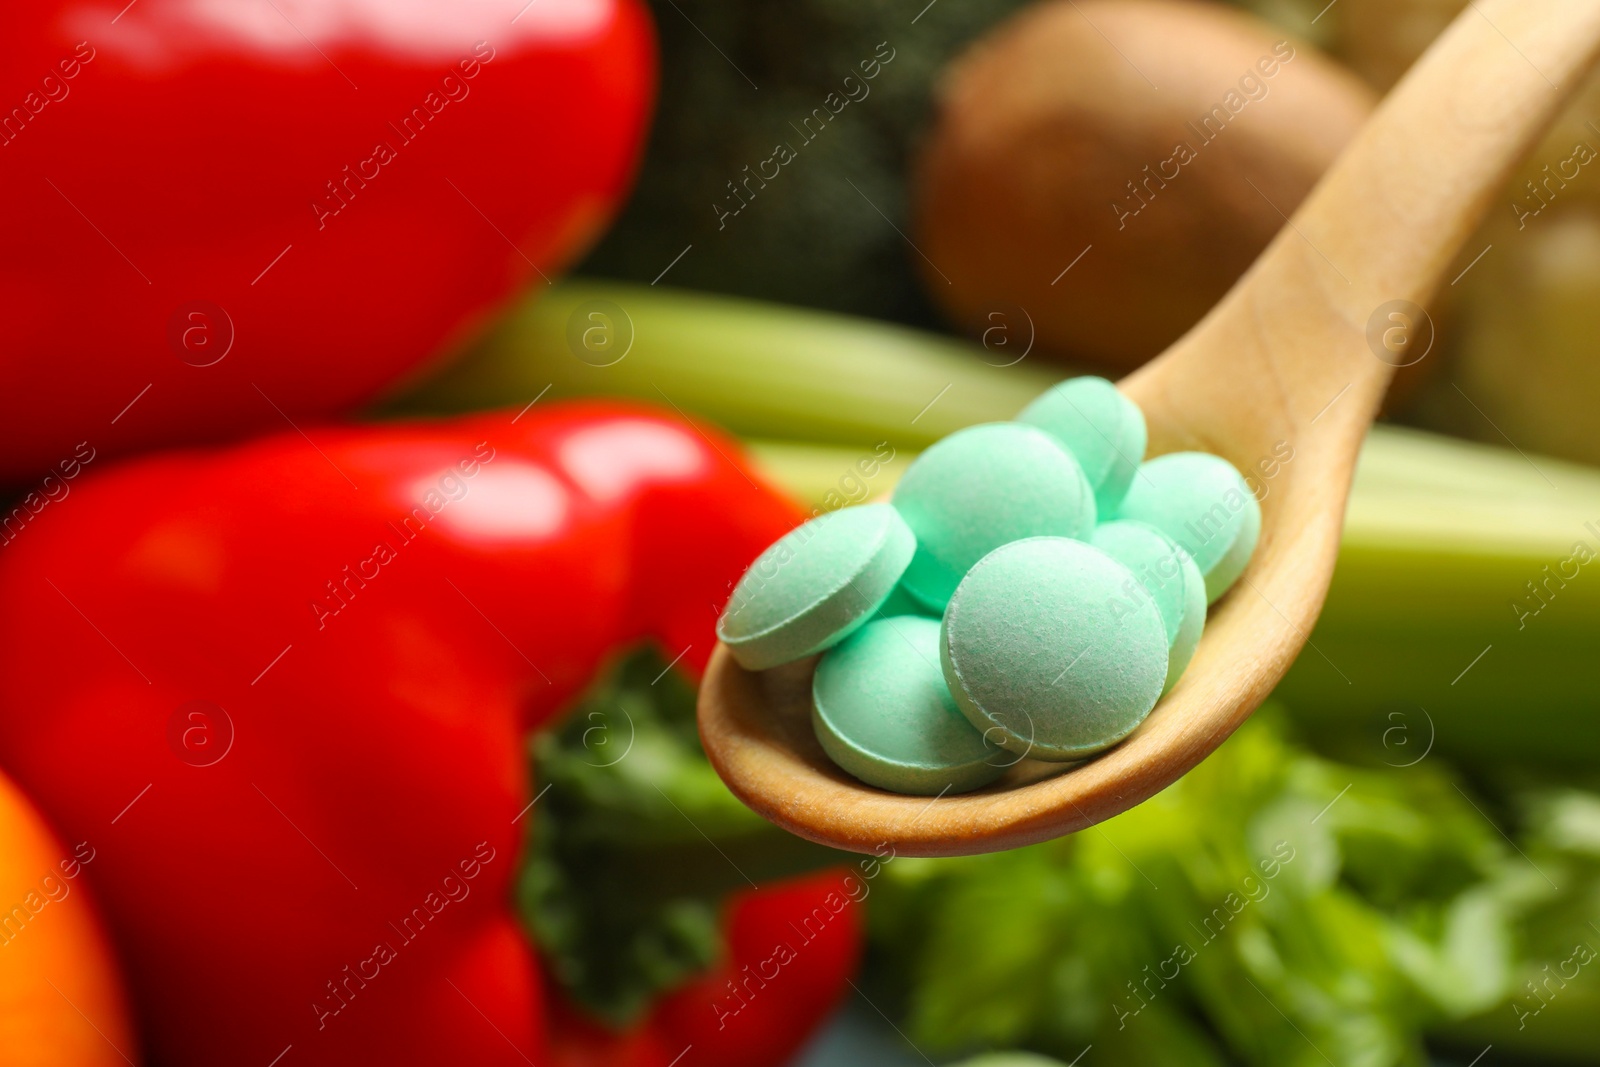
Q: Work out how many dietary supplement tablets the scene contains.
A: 7